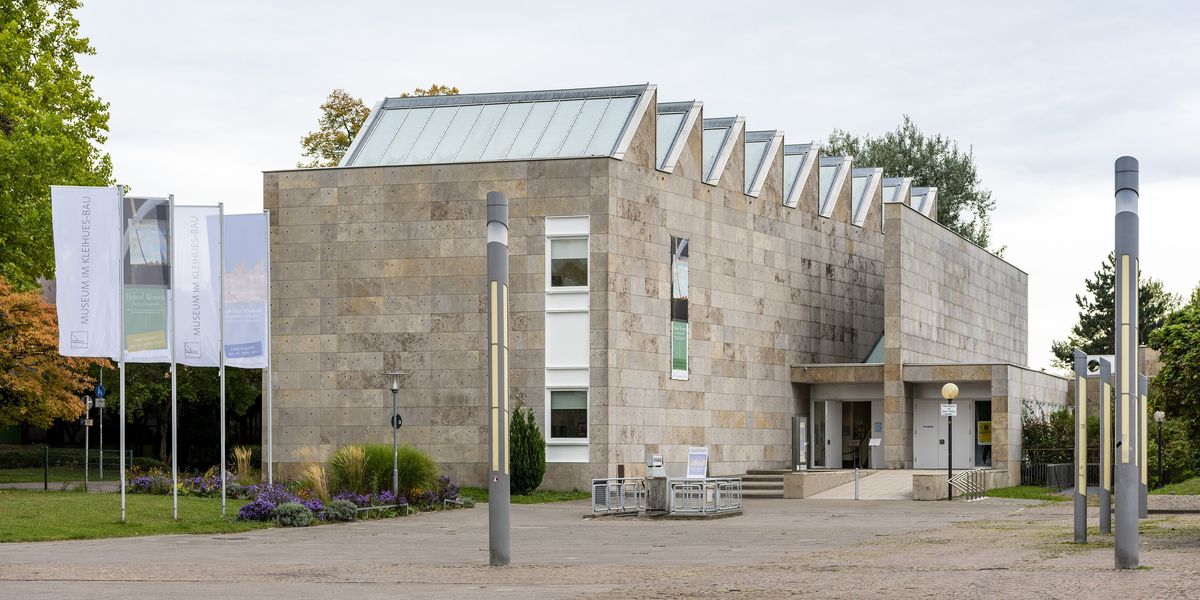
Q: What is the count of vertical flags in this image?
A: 4